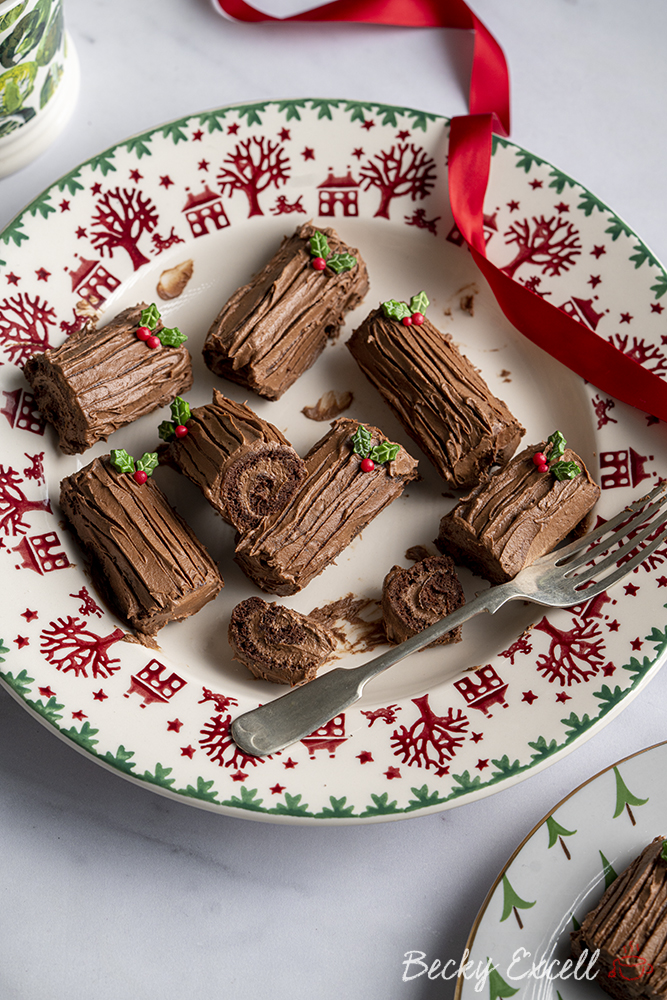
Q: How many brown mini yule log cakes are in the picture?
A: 8